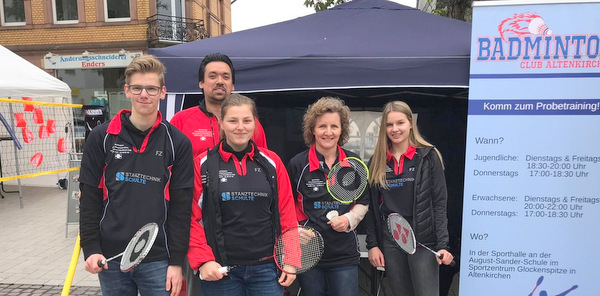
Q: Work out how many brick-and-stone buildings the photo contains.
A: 1